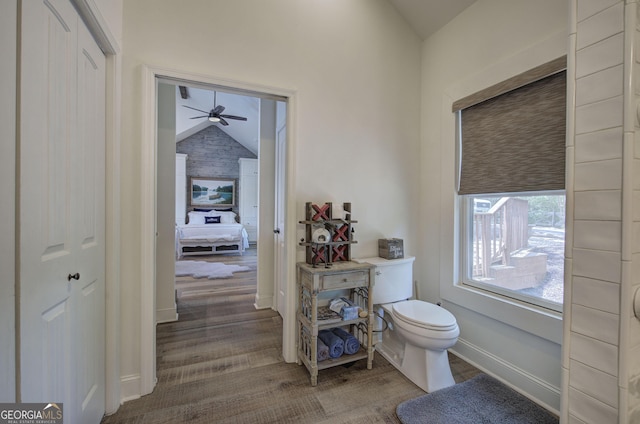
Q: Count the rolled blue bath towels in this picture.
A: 2